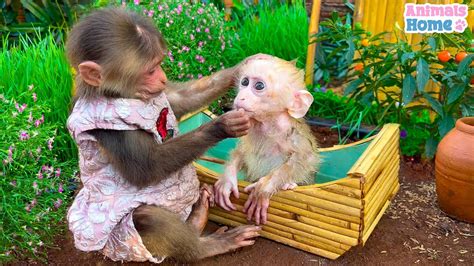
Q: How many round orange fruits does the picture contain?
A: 4